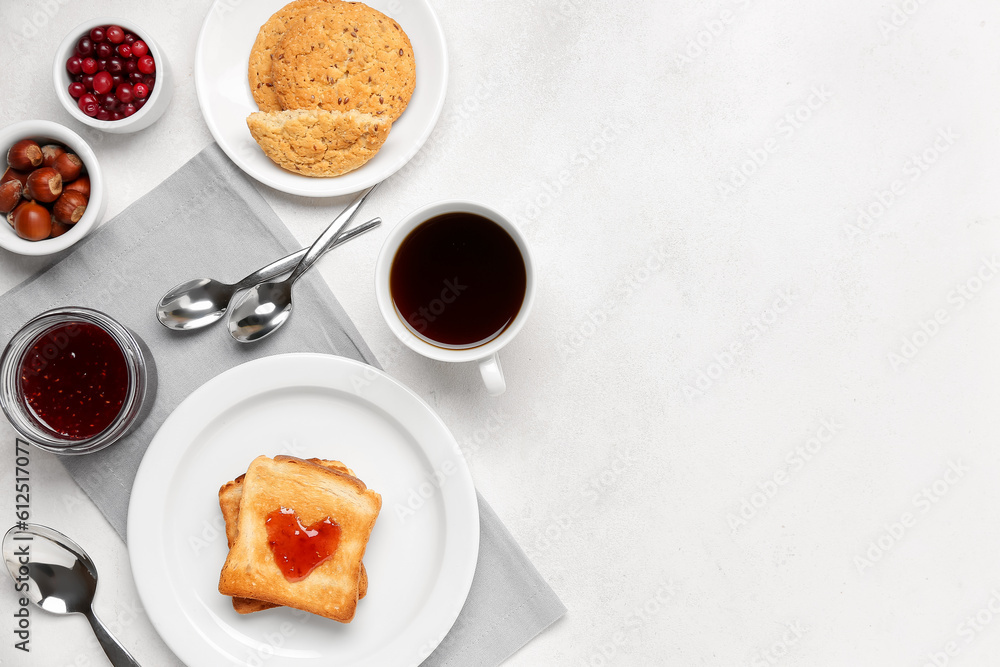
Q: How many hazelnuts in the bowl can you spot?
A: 11